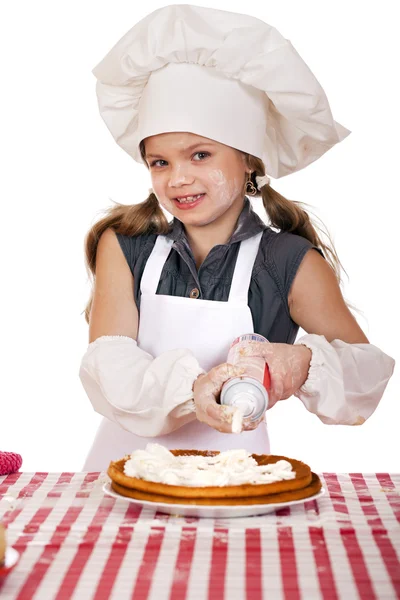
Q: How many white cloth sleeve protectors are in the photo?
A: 2